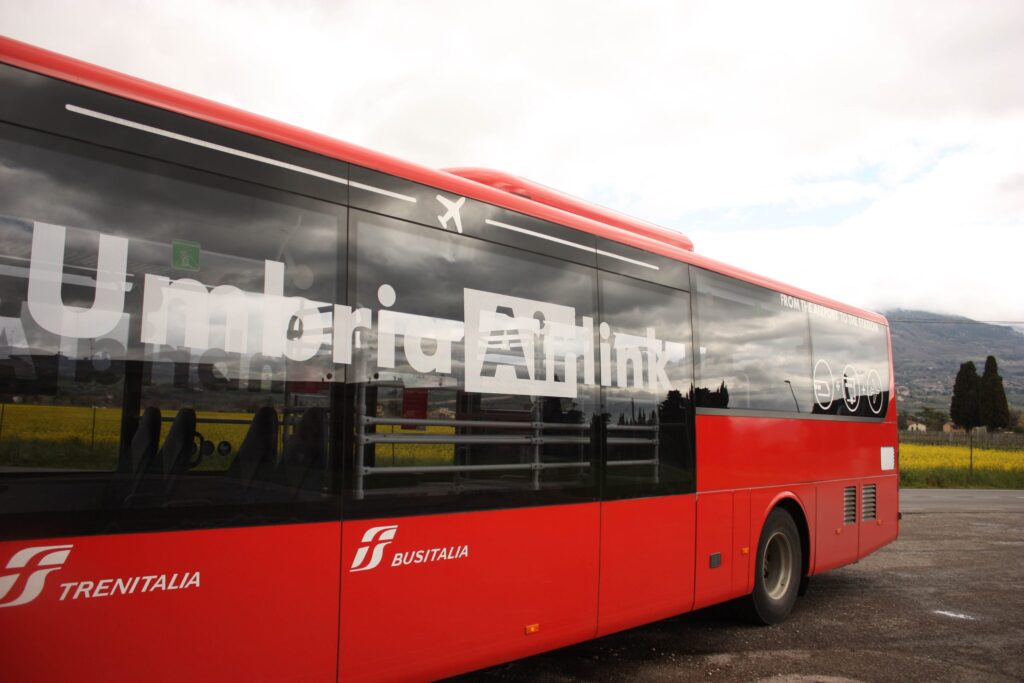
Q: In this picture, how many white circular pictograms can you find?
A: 3